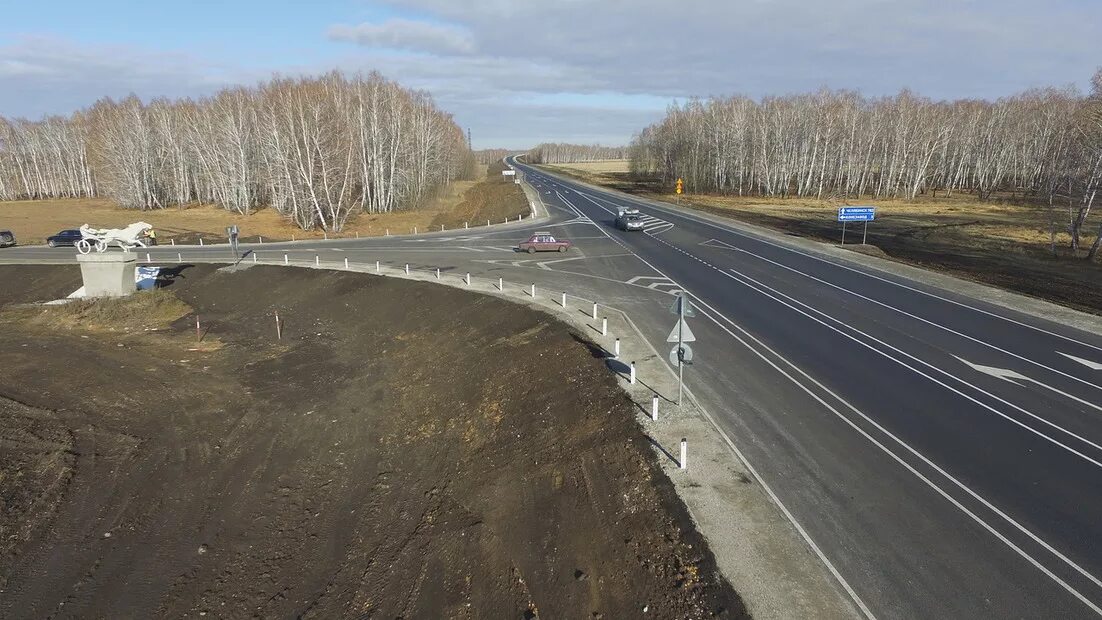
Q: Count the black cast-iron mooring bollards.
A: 0